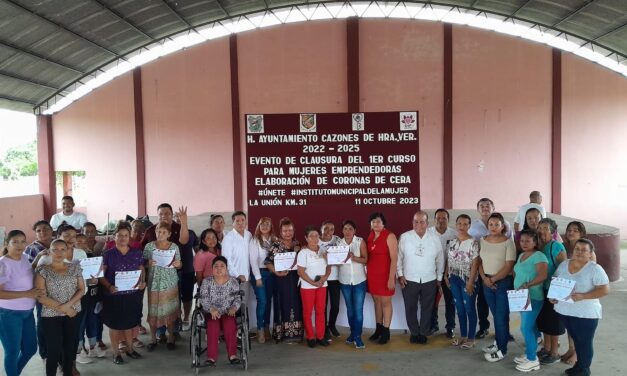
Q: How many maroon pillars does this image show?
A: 6